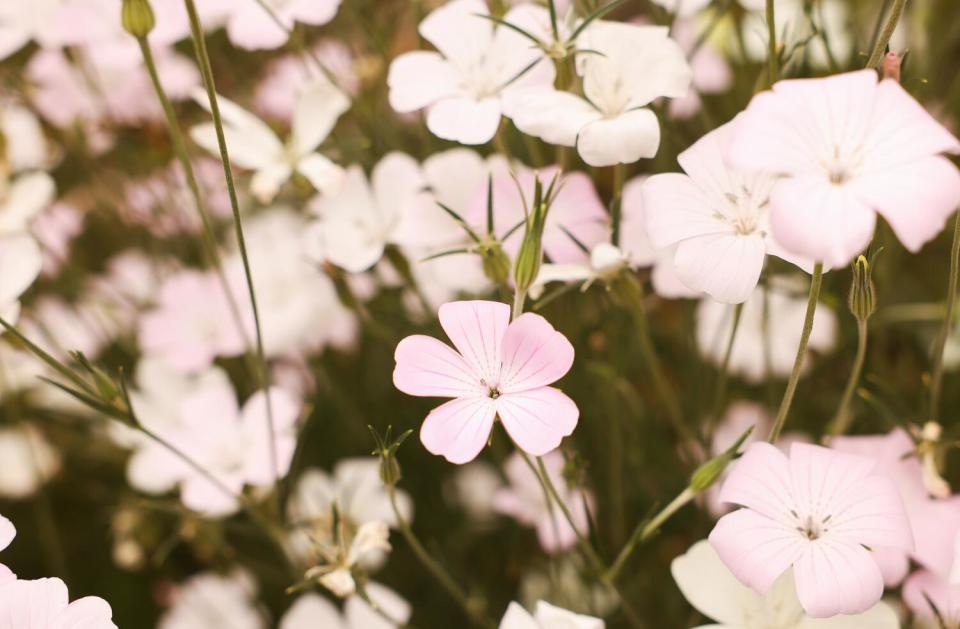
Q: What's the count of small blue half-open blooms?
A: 0